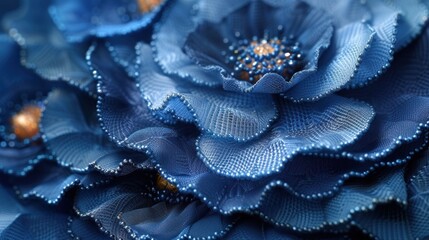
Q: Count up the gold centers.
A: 4